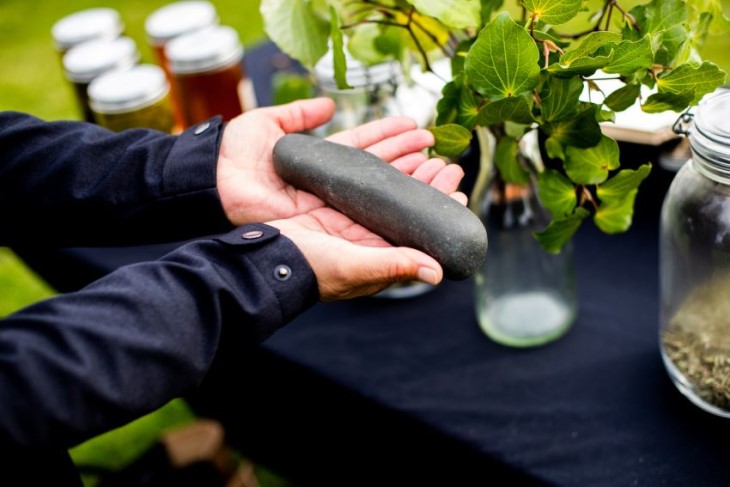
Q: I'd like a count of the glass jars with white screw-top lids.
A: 5